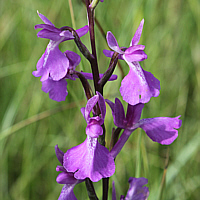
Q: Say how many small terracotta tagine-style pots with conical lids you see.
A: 0